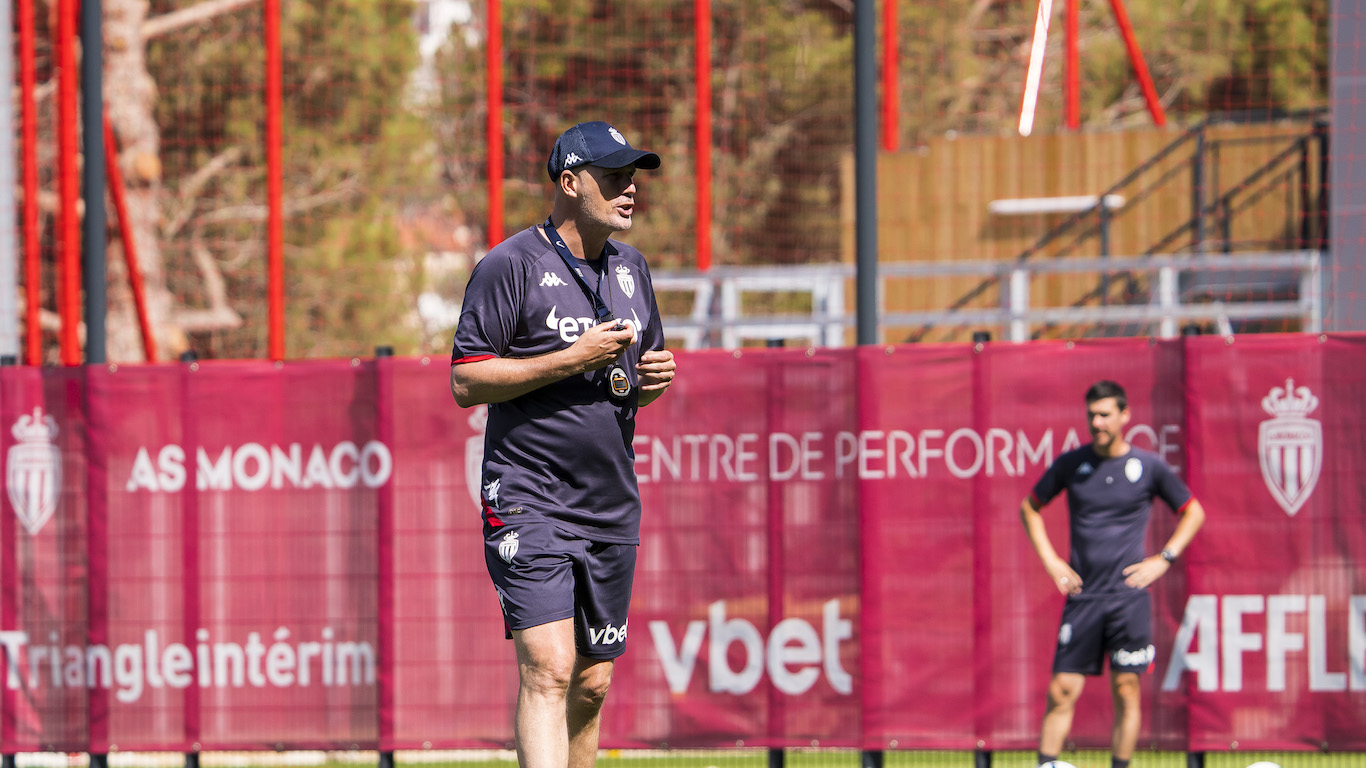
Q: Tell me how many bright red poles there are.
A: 9